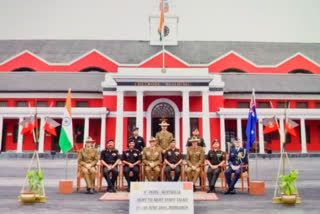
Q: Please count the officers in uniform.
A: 11